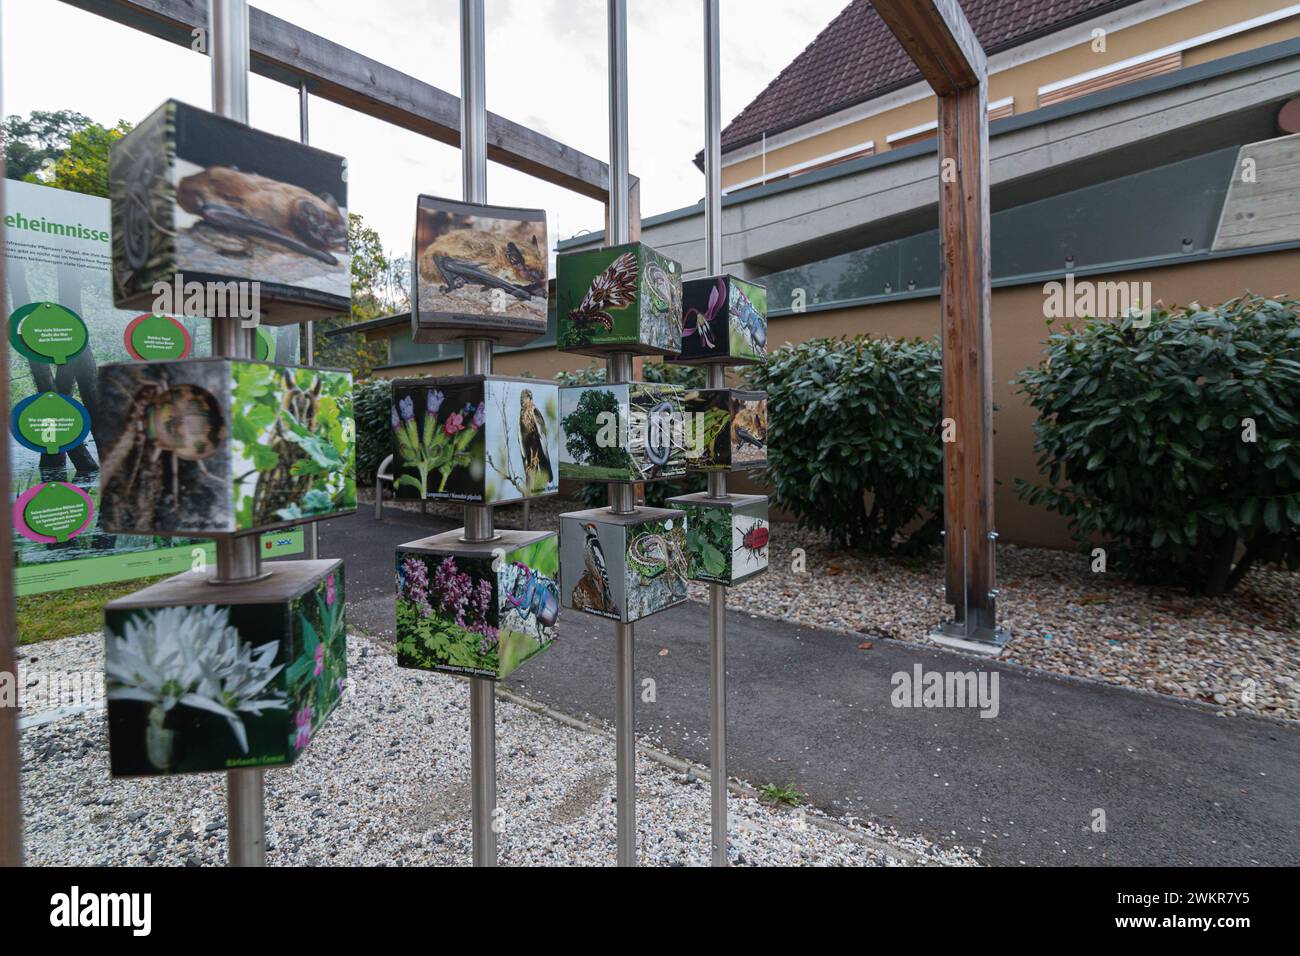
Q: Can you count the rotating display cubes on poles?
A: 12